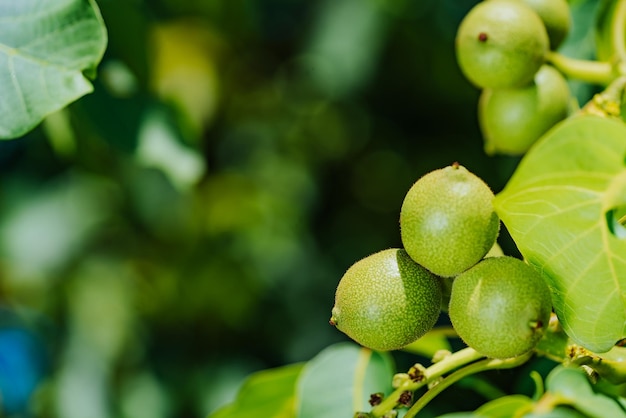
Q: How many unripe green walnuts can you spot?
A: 6